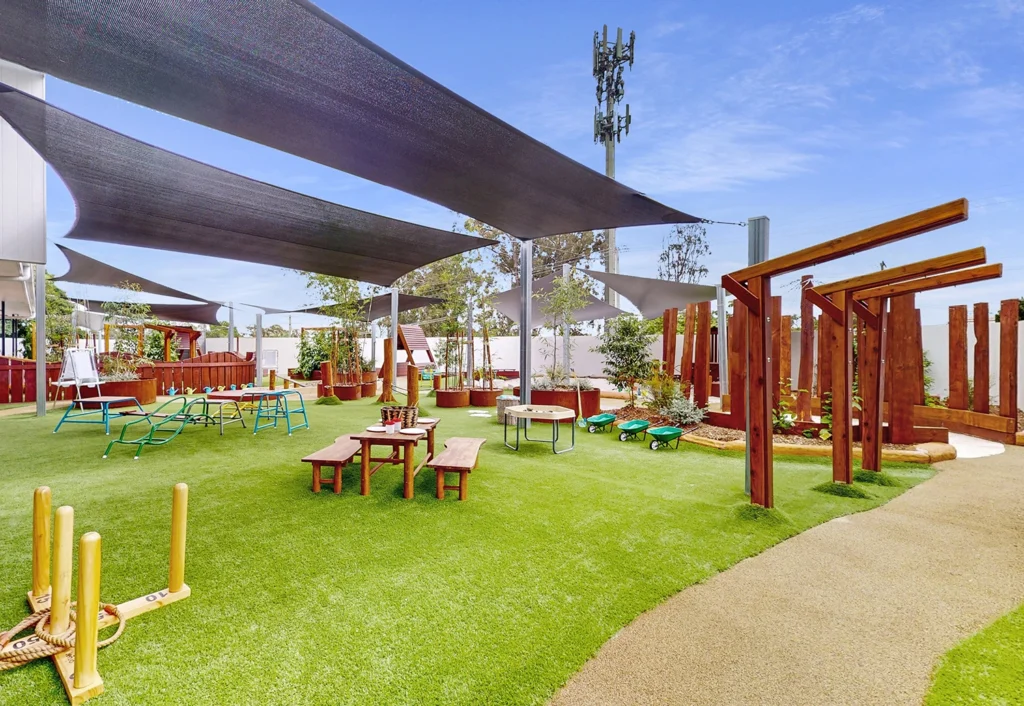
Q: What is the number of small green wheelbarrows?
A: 3